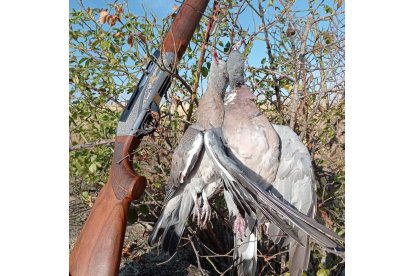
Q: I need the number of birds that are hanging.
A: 2